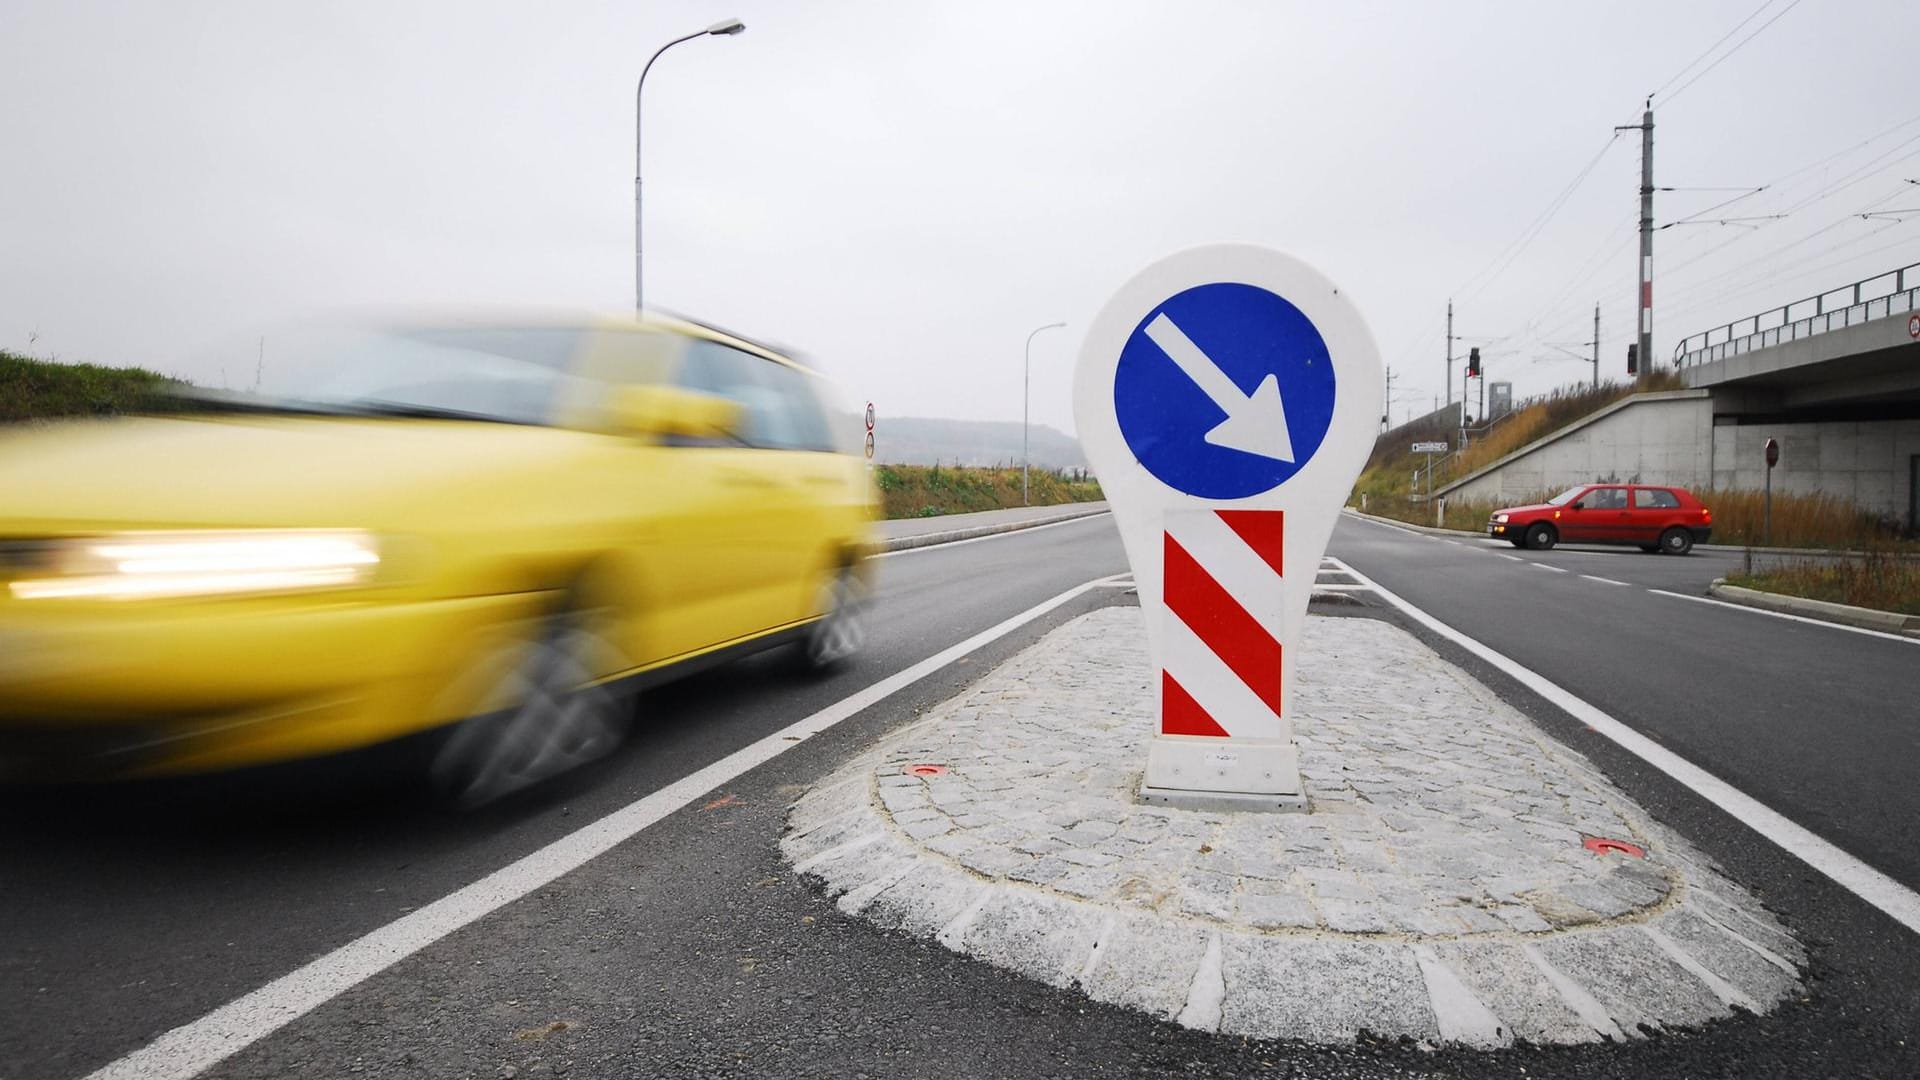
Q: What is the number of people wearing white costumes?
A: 0